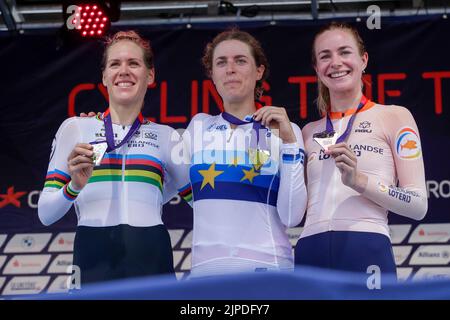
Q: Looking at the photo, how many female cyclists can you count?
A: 3